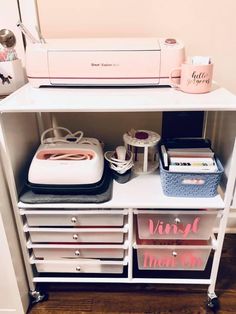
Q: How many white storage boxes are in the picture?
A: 6